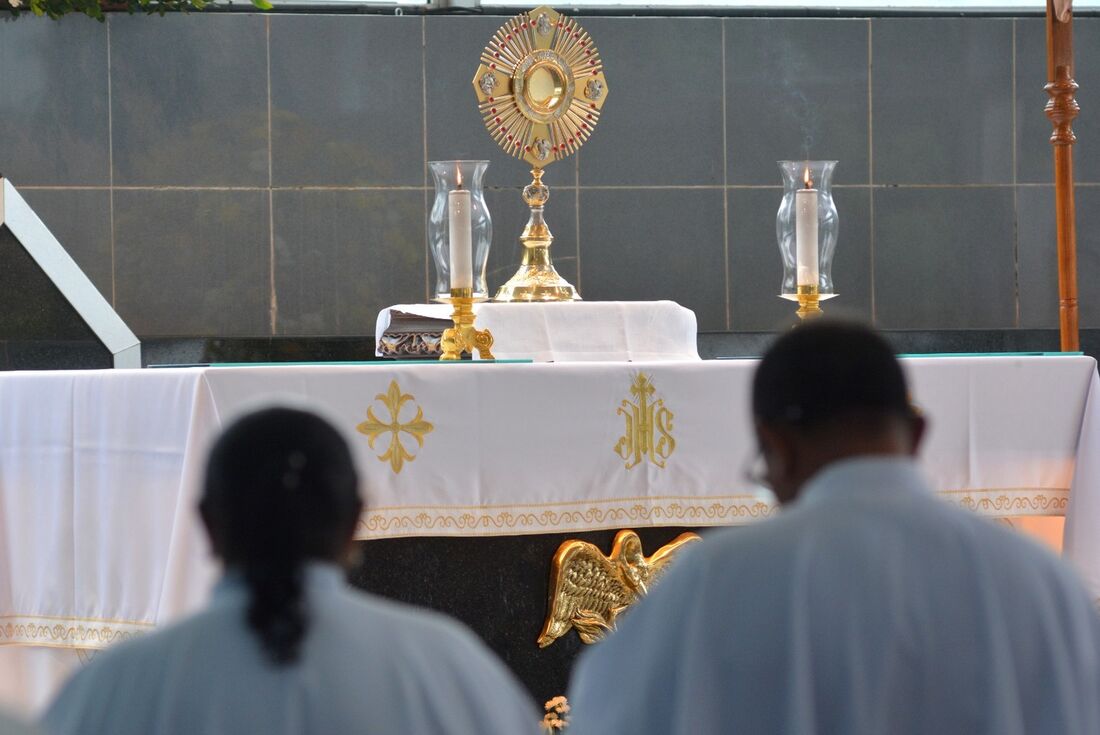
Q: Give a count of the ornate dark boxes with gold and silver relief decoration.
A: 1